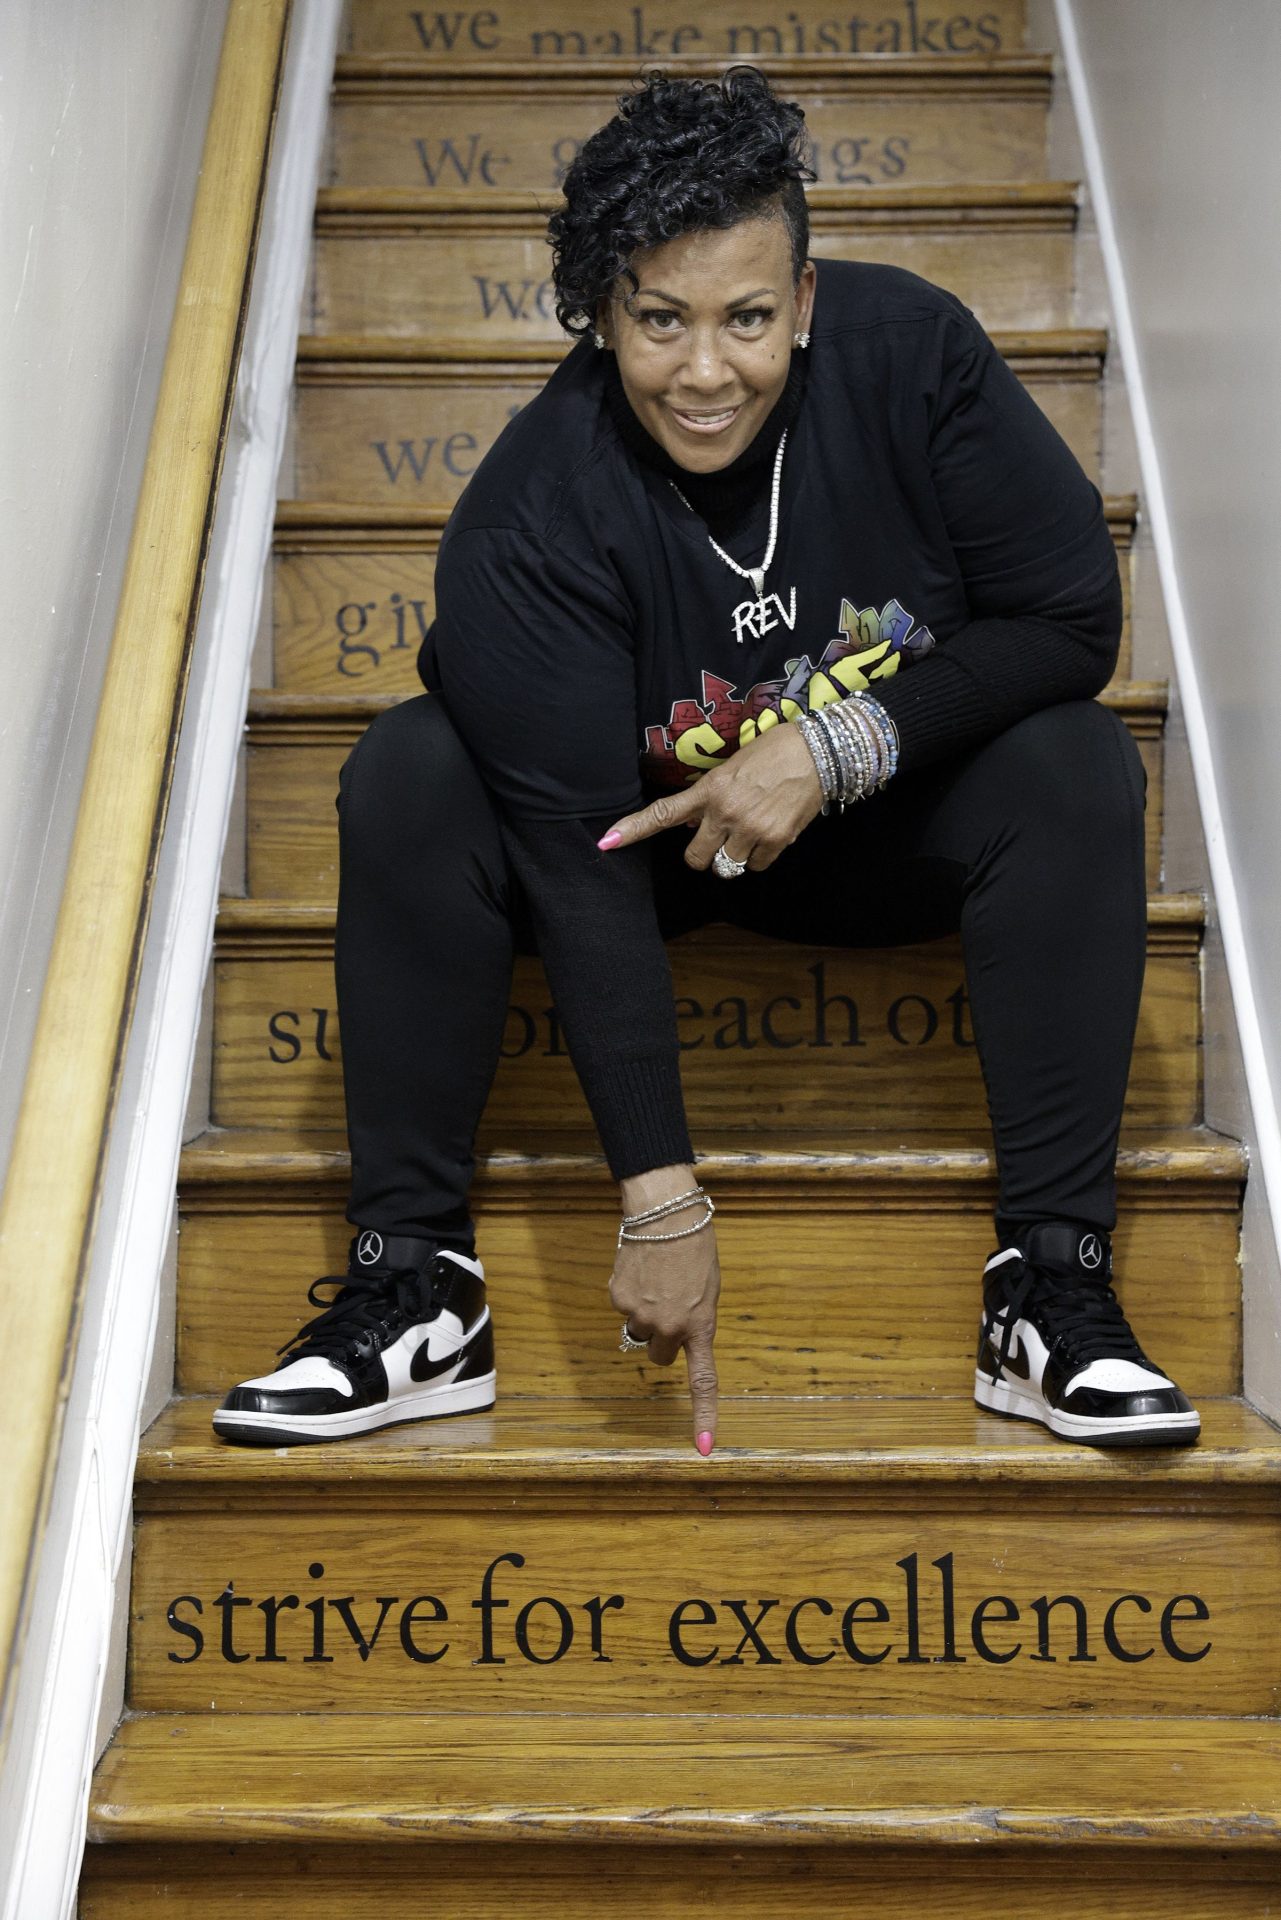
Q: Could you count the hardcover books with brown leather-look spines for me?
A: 0